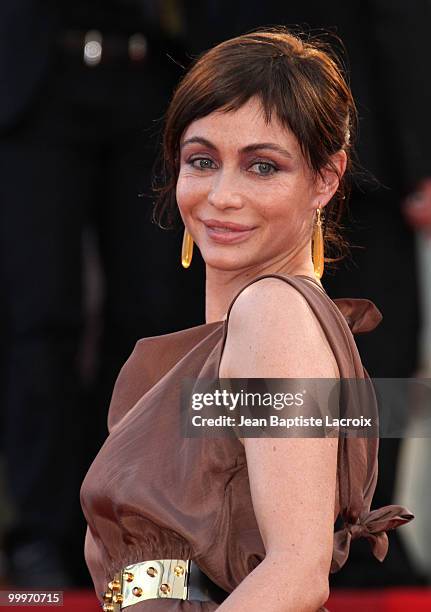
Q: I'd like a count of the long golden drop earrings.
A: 2